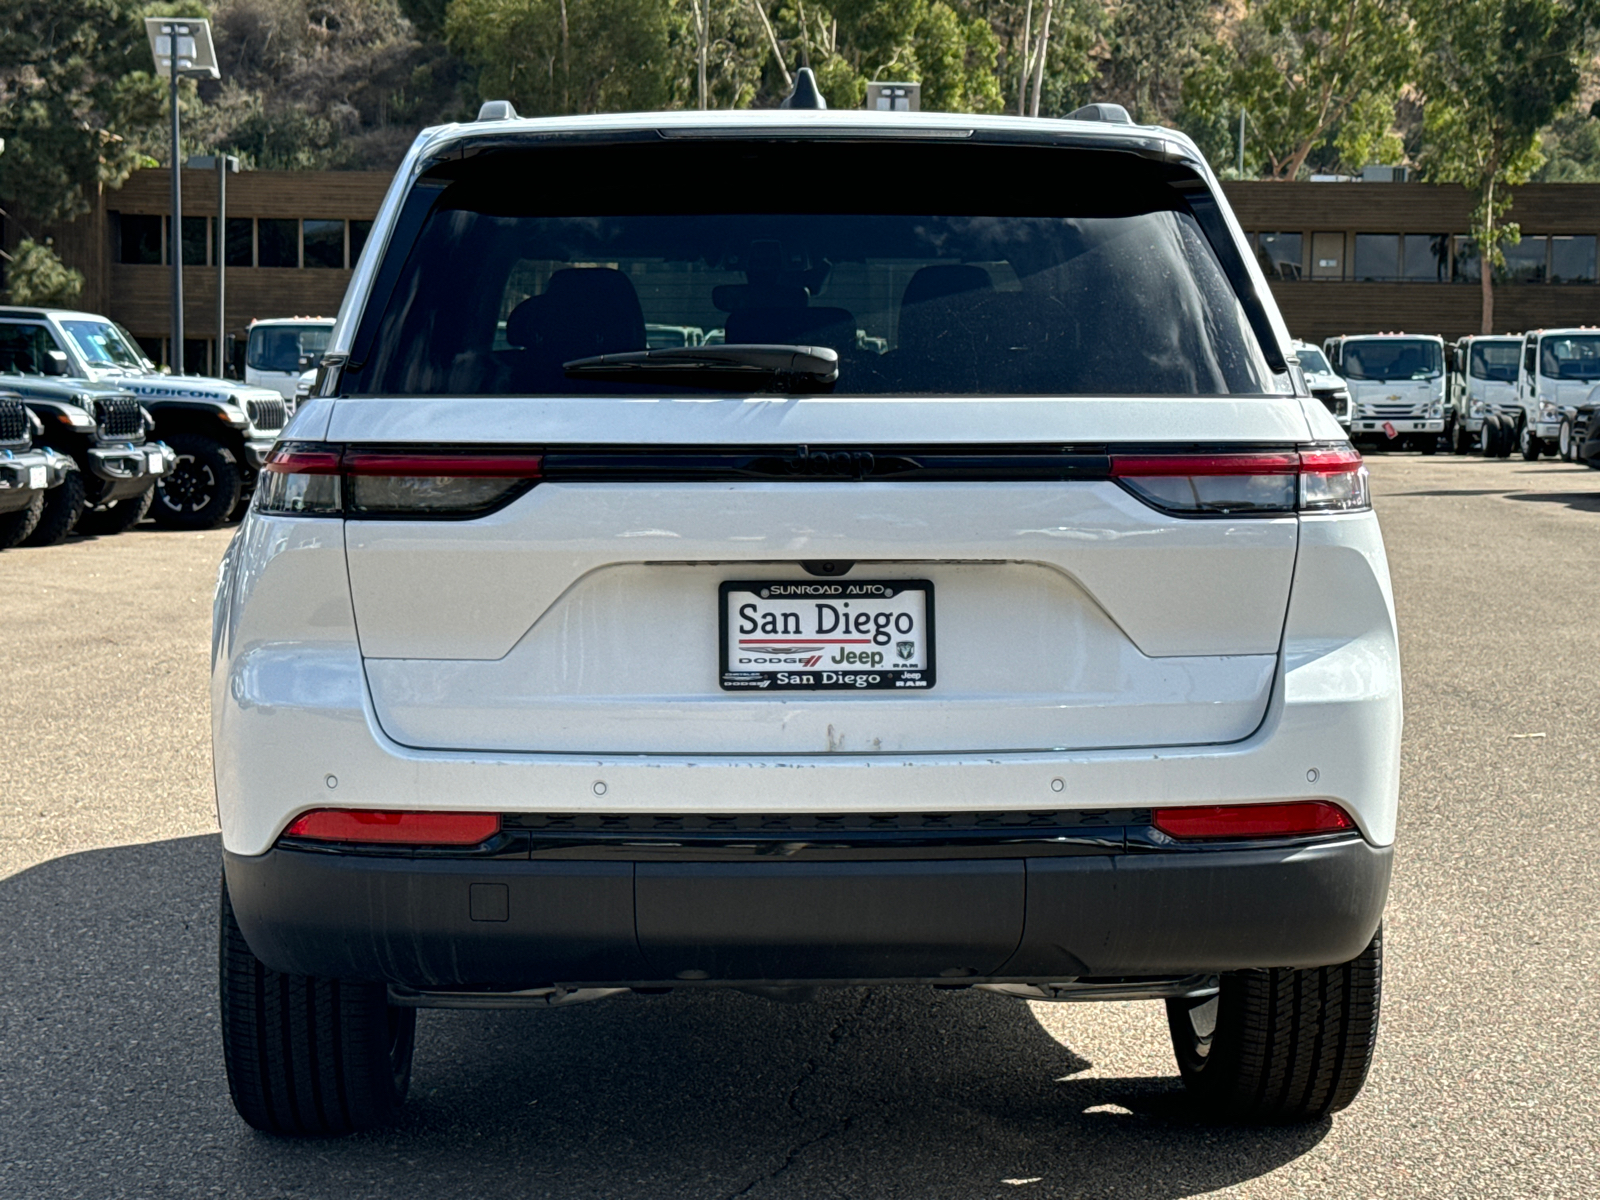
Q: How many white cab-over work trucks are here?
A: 4